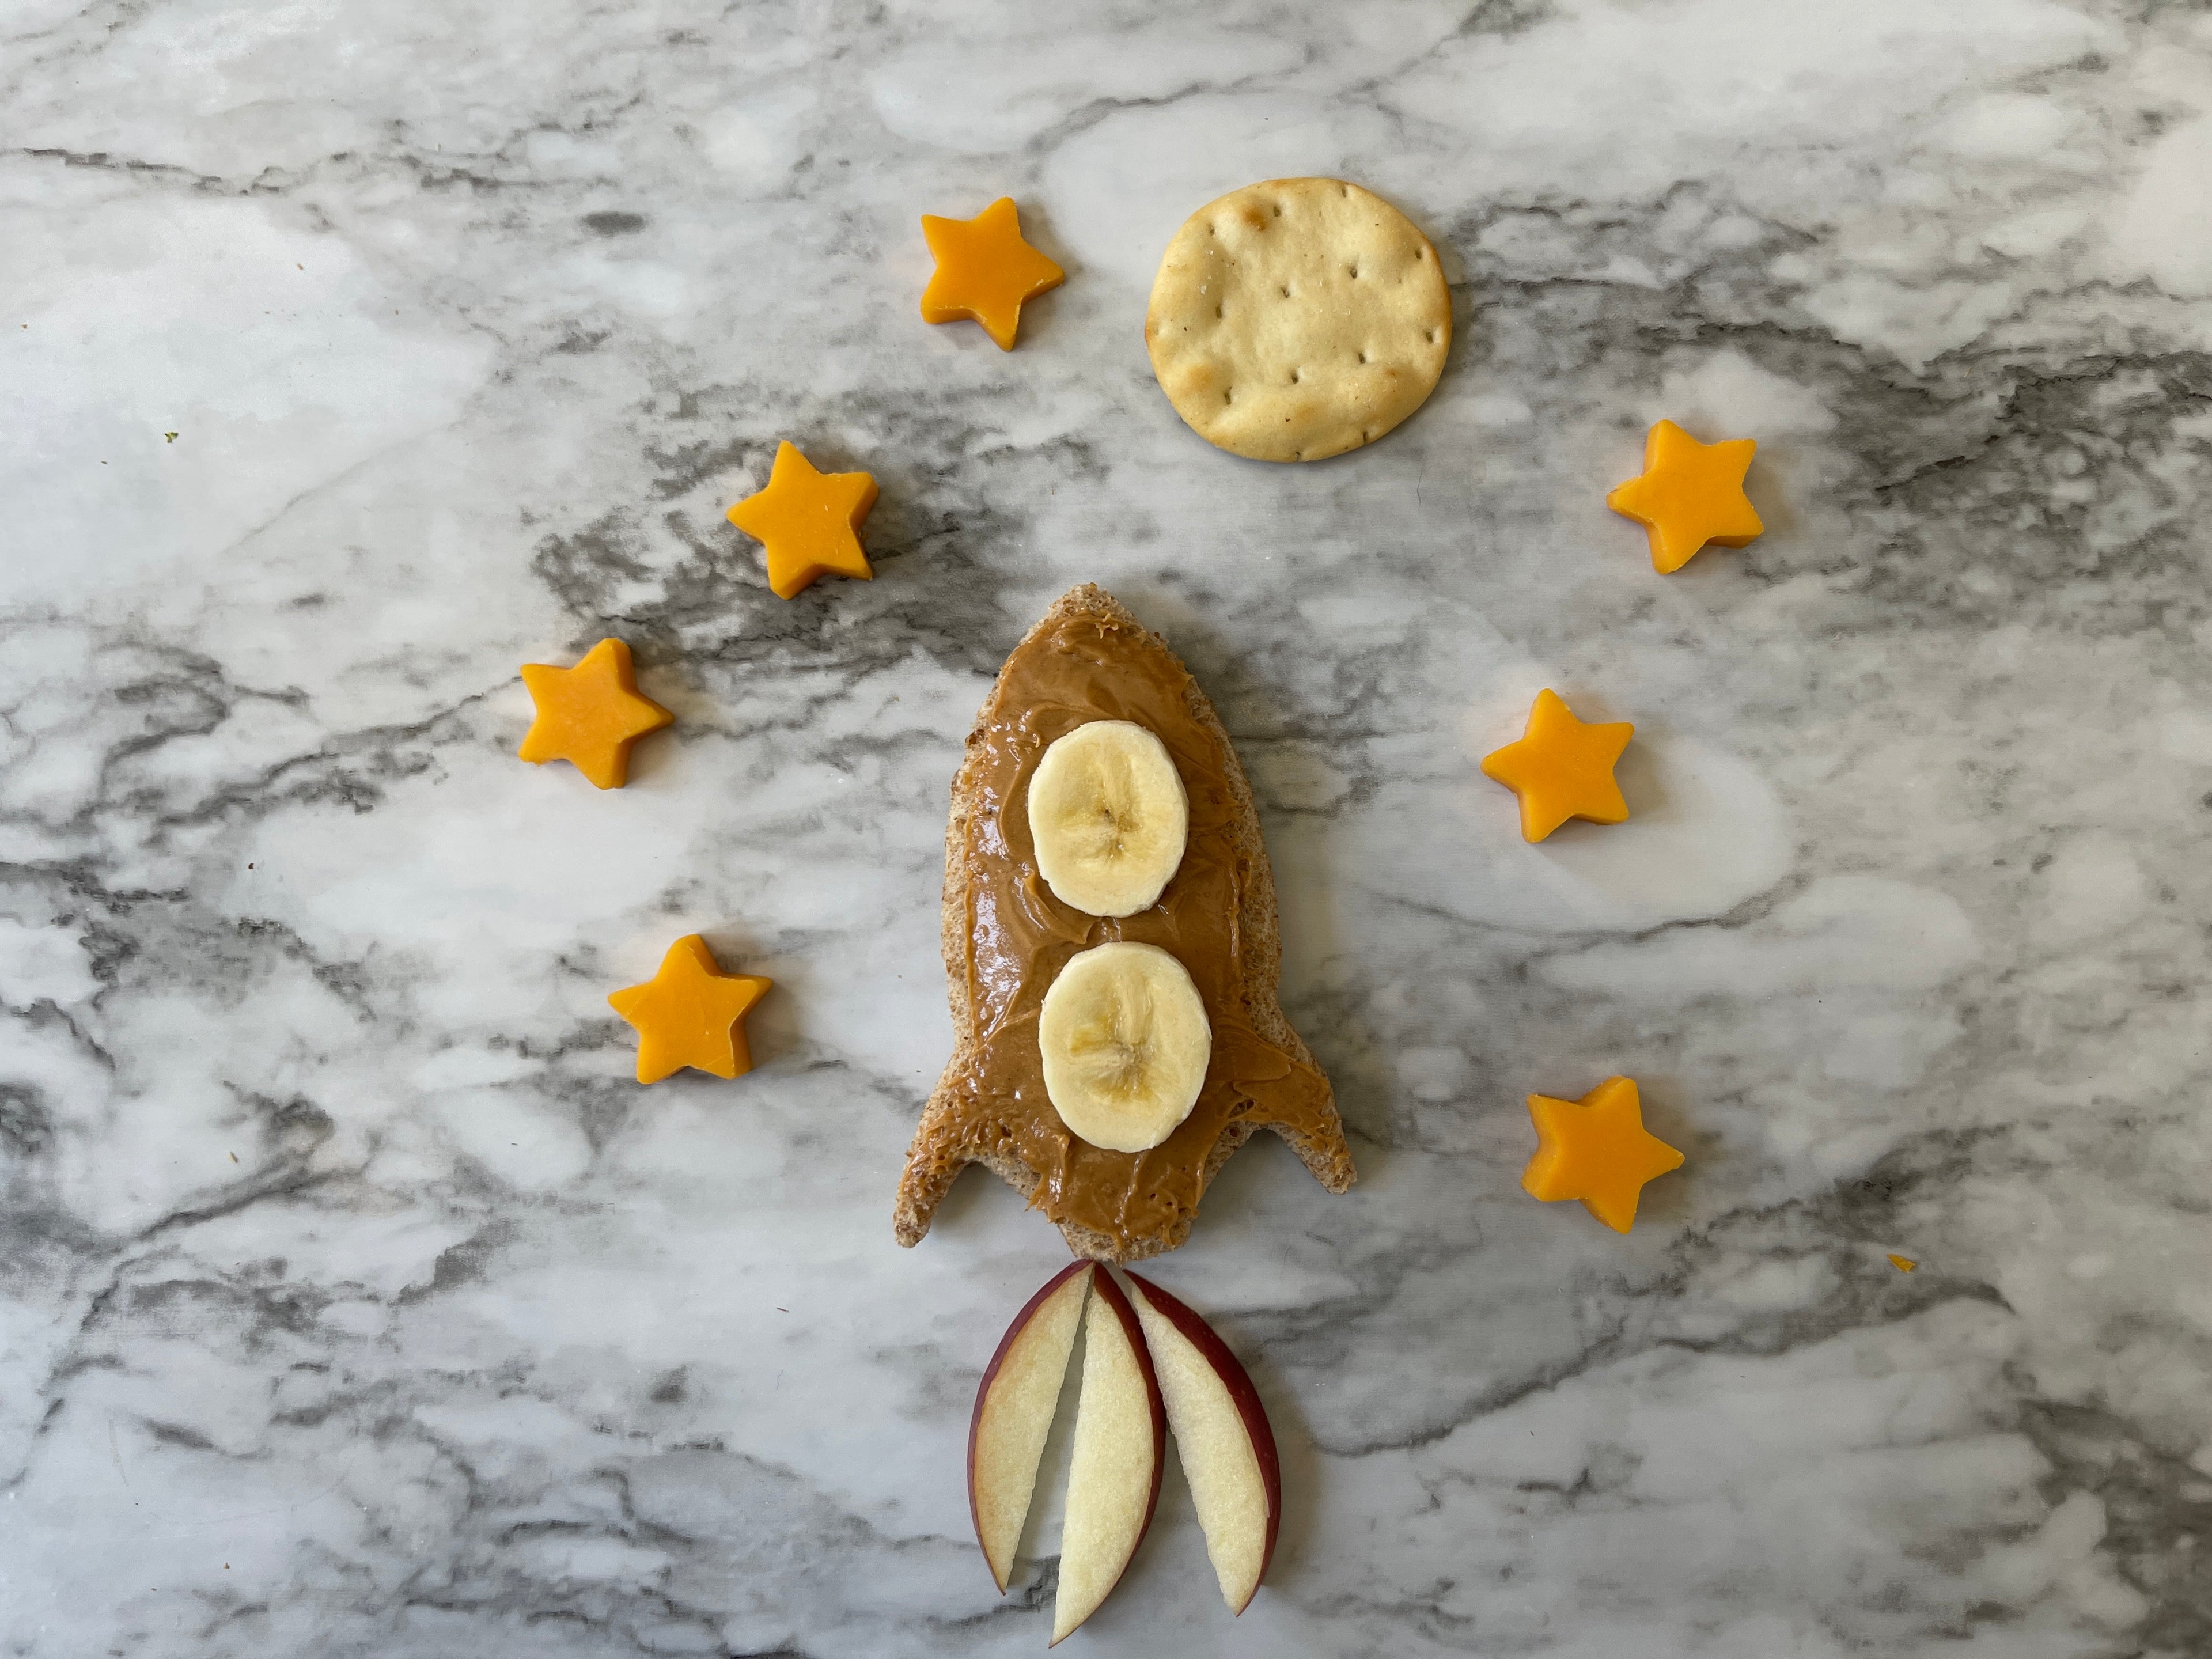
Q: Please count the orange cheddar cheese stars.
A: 7